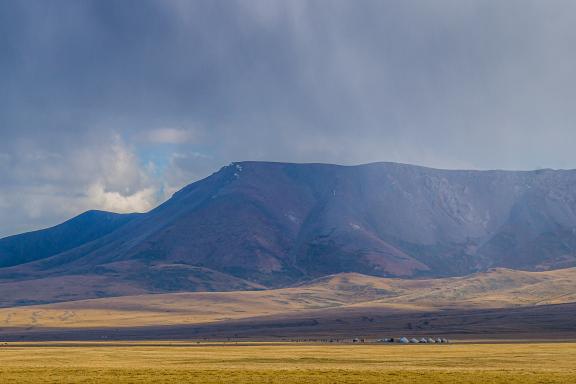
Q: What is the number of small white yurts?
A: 6